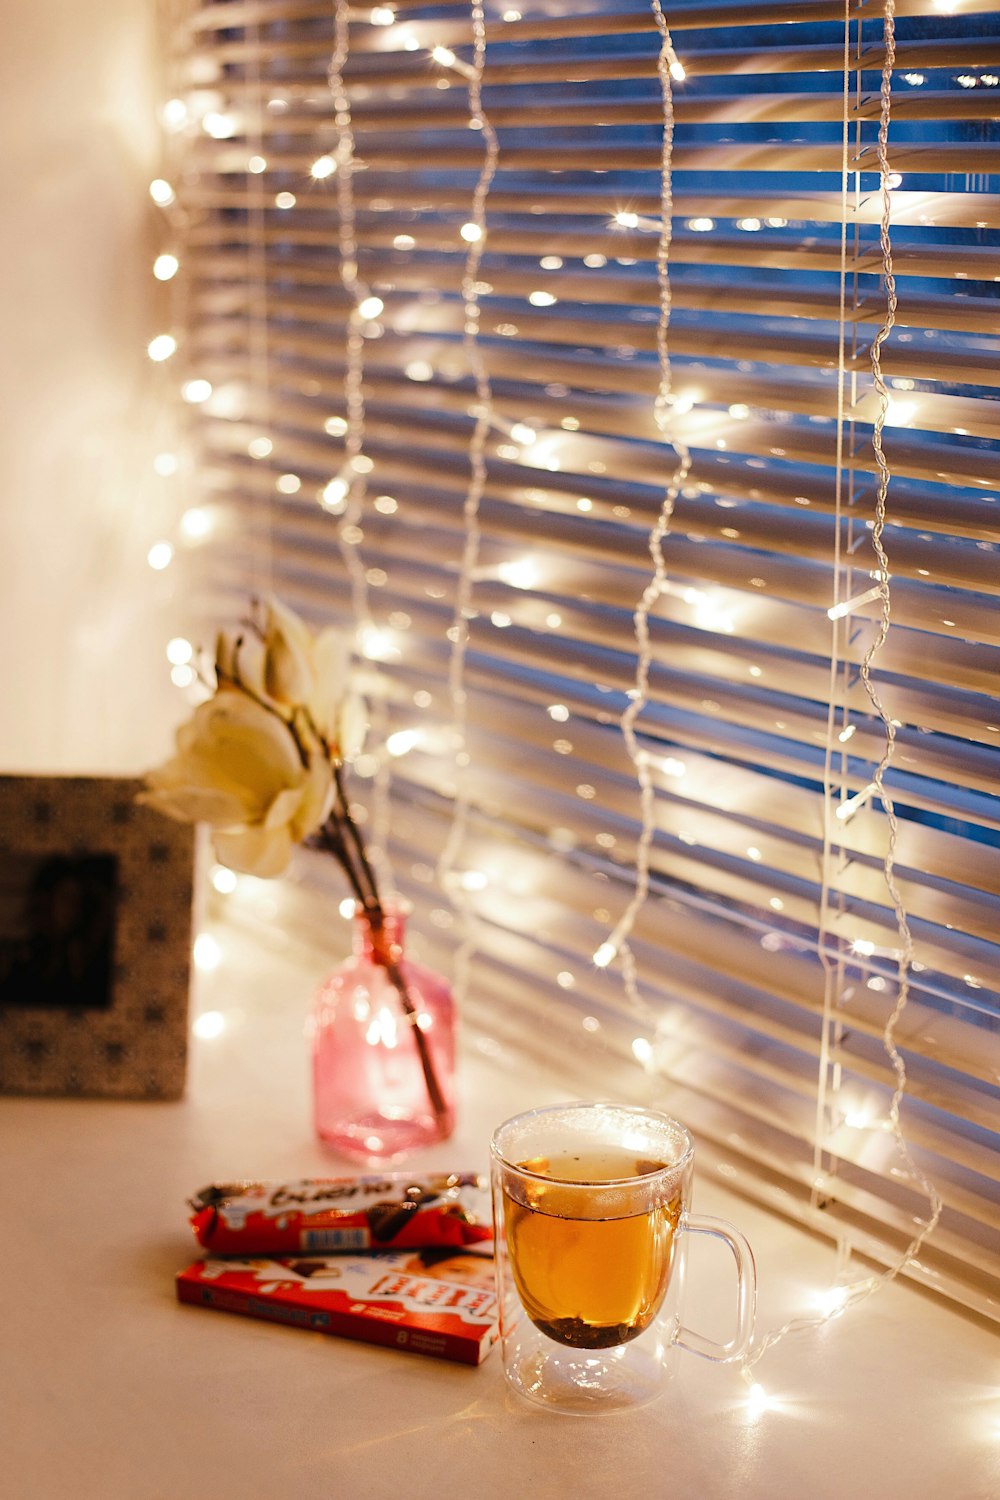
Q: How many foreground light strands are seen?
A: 4